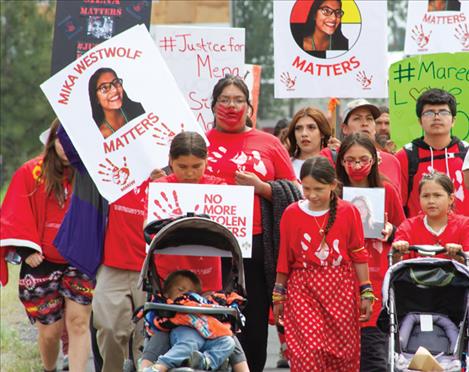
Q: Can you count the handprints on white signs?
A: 7